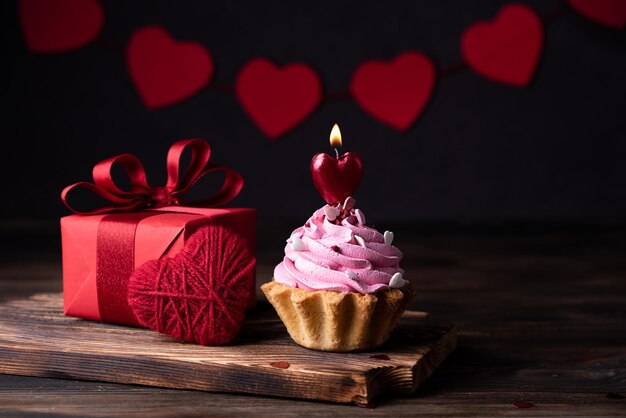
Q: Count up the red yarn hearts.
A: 1